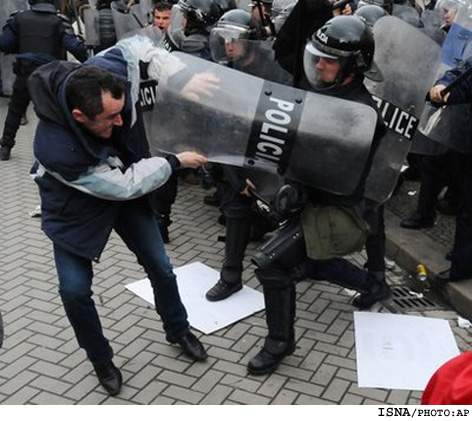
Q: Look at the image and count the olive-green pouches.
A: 1